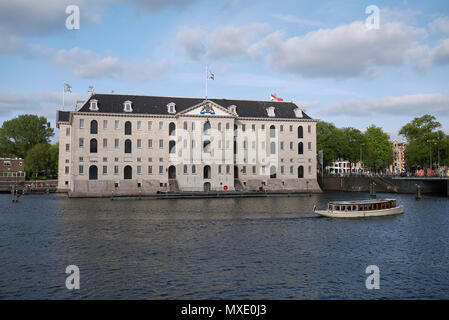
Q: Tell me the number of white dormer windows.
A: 6